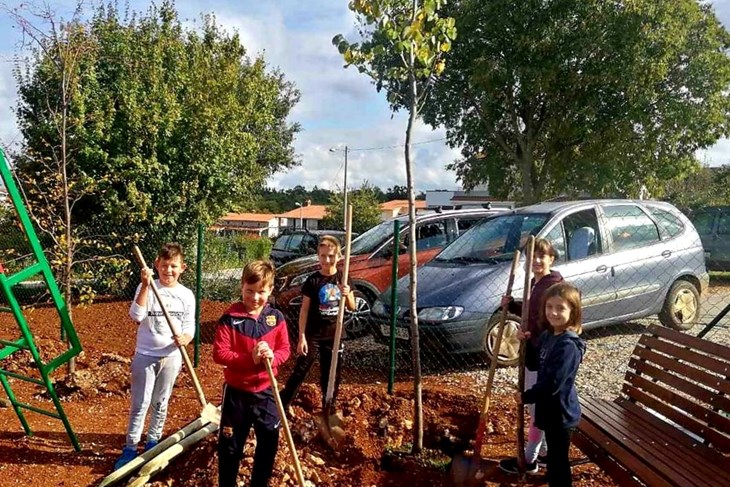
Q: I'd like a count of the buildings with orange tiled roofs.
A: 3